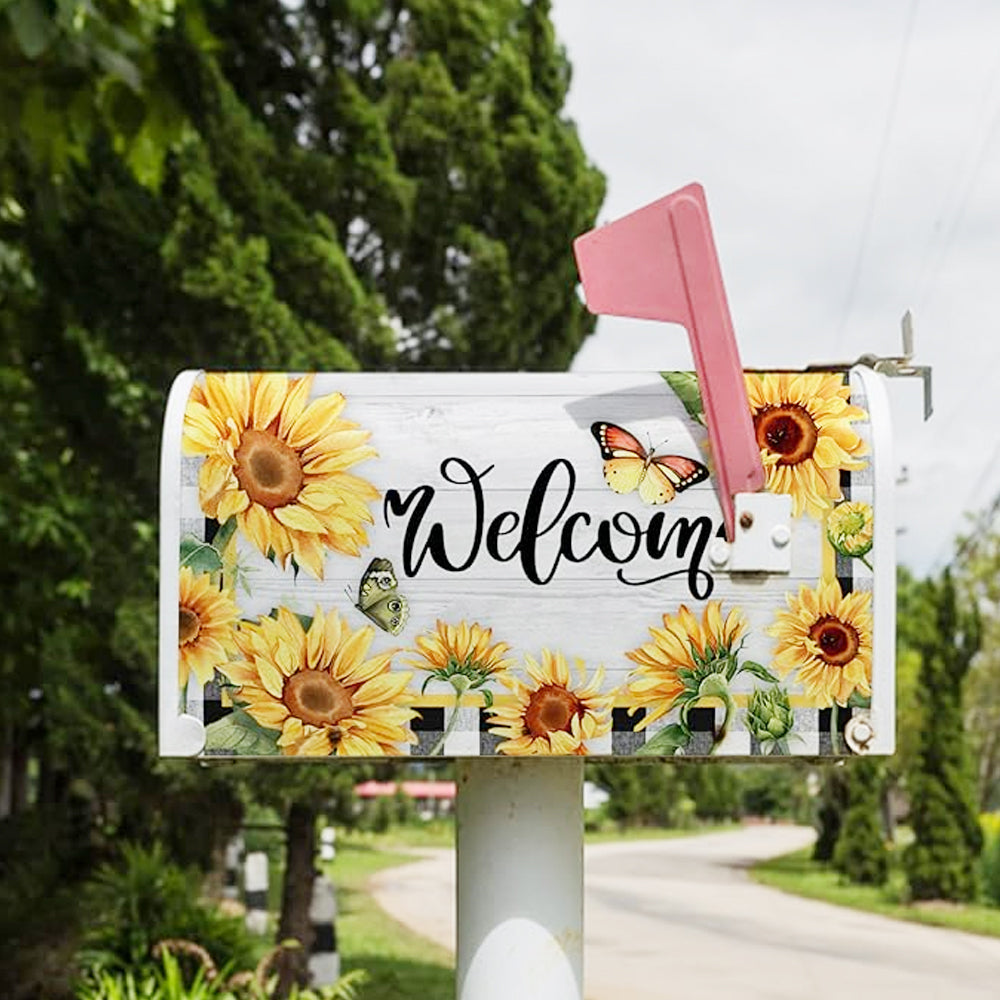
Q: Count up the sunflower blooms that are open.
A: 8